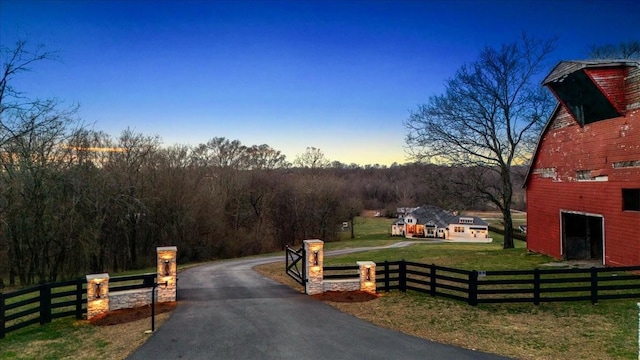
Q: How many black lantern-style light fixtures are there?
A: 4